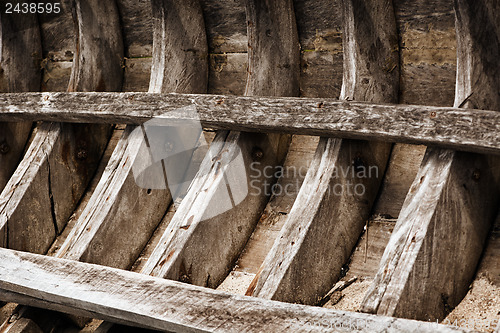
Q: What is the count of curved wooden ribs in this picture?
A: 6